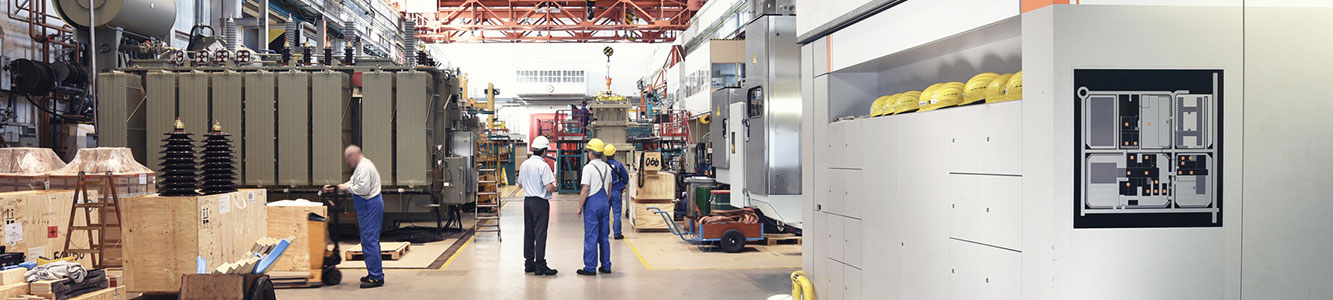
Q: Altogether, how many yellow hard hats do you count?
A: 10